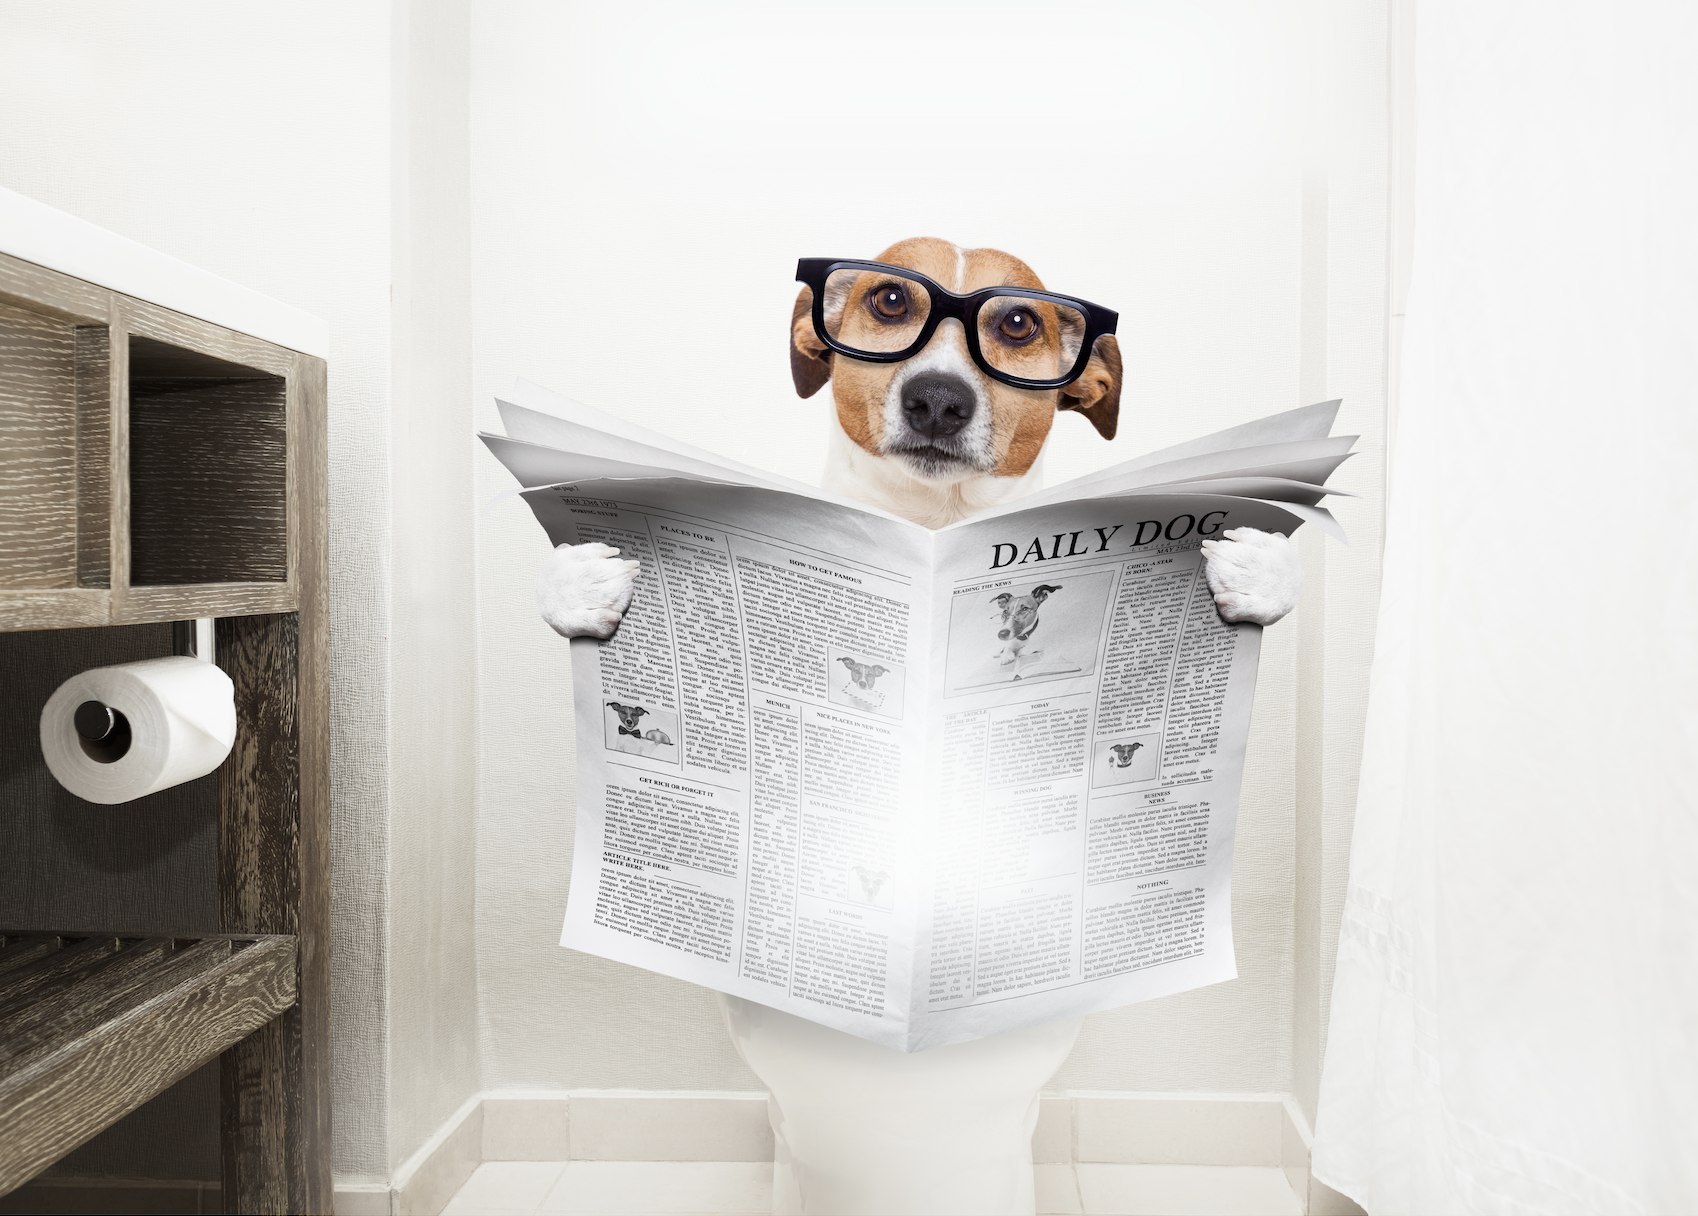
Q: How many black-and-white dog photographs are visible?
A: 5